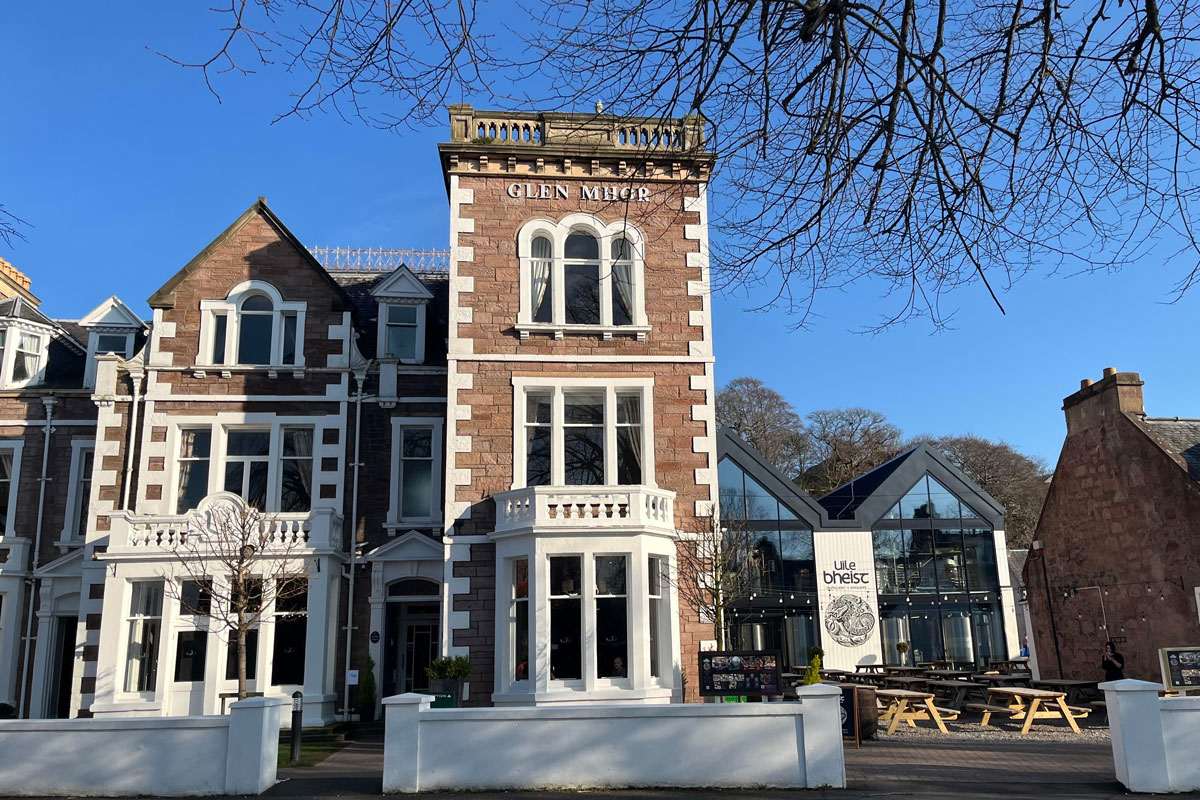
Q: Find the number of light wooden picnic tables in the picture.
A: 2